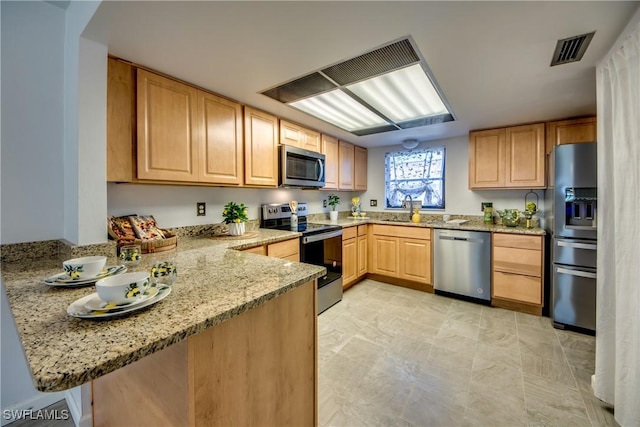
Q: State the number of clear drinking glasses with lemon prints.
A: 2